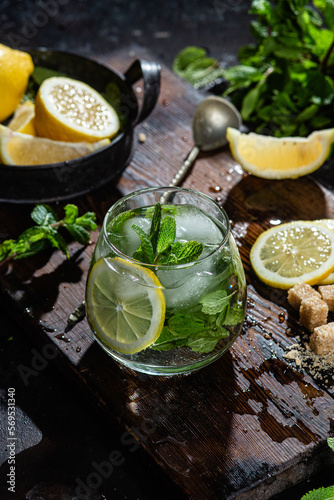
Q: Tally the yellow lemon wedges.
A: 3